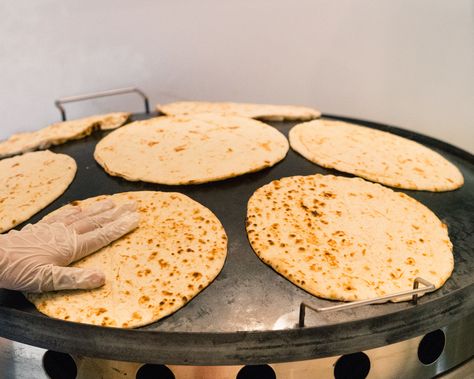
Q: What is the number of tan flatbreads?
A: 7